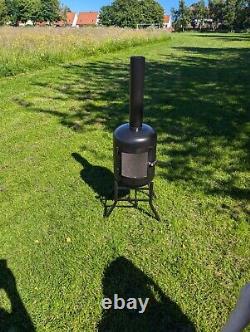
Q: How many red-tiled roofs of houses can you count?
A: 3